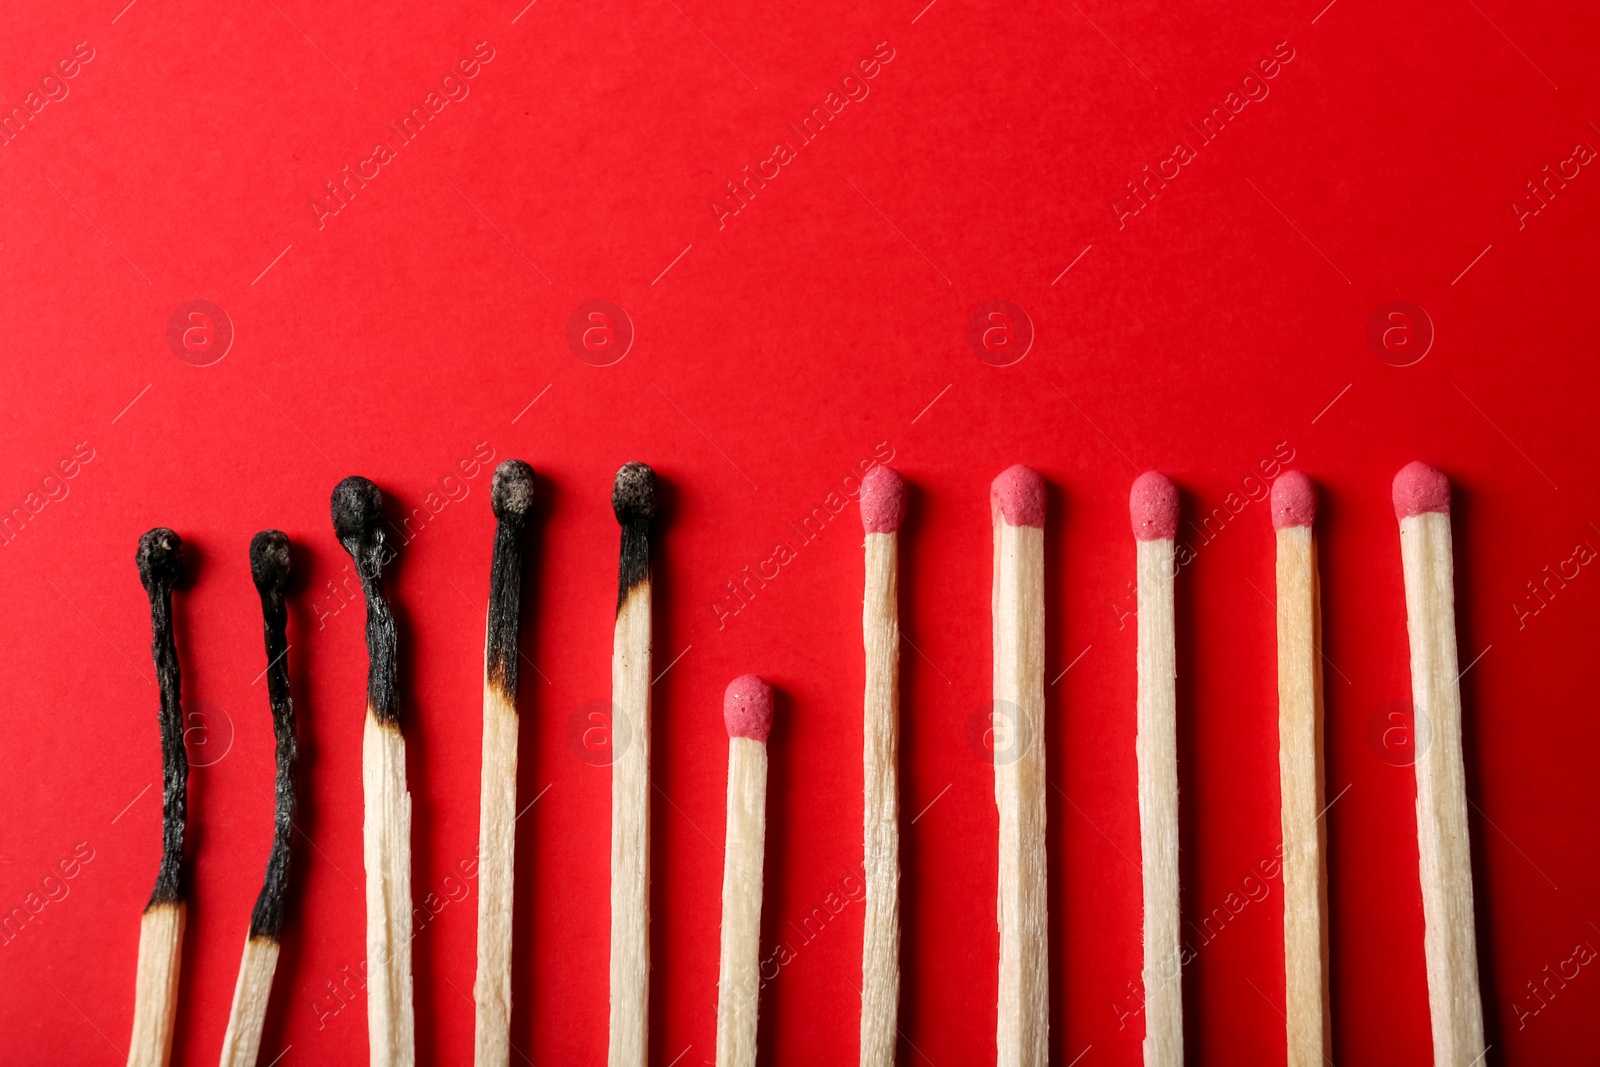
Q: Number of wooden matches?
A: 11